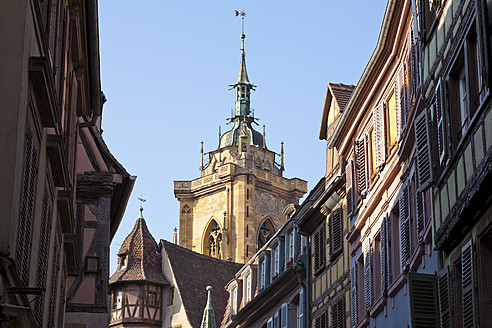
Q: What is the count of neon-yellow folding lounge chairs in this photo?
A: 0